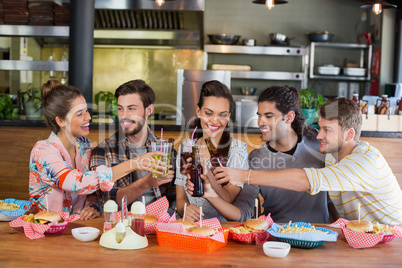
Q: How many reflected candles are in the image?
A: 0